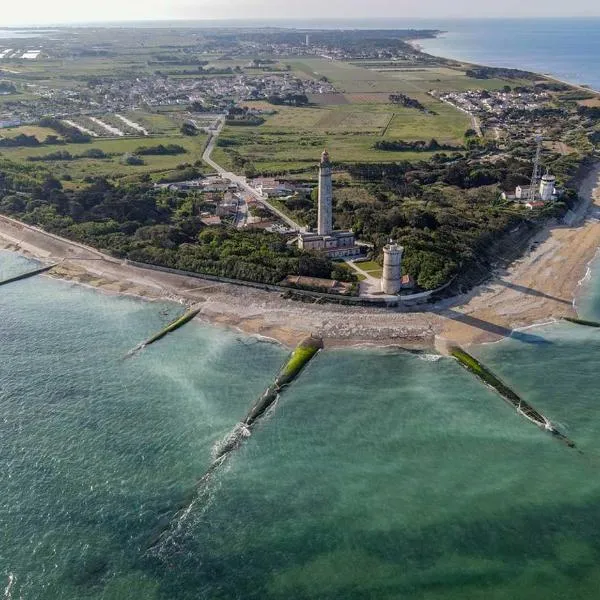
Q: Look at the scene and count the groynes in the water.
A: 5